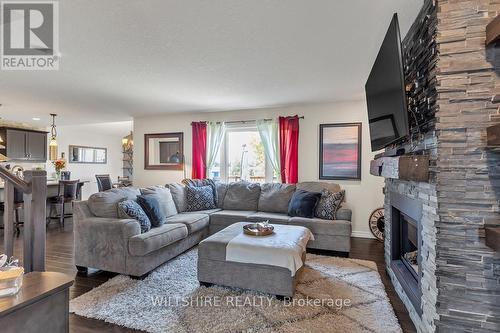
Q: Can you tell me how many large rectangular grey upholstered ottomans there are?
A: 1